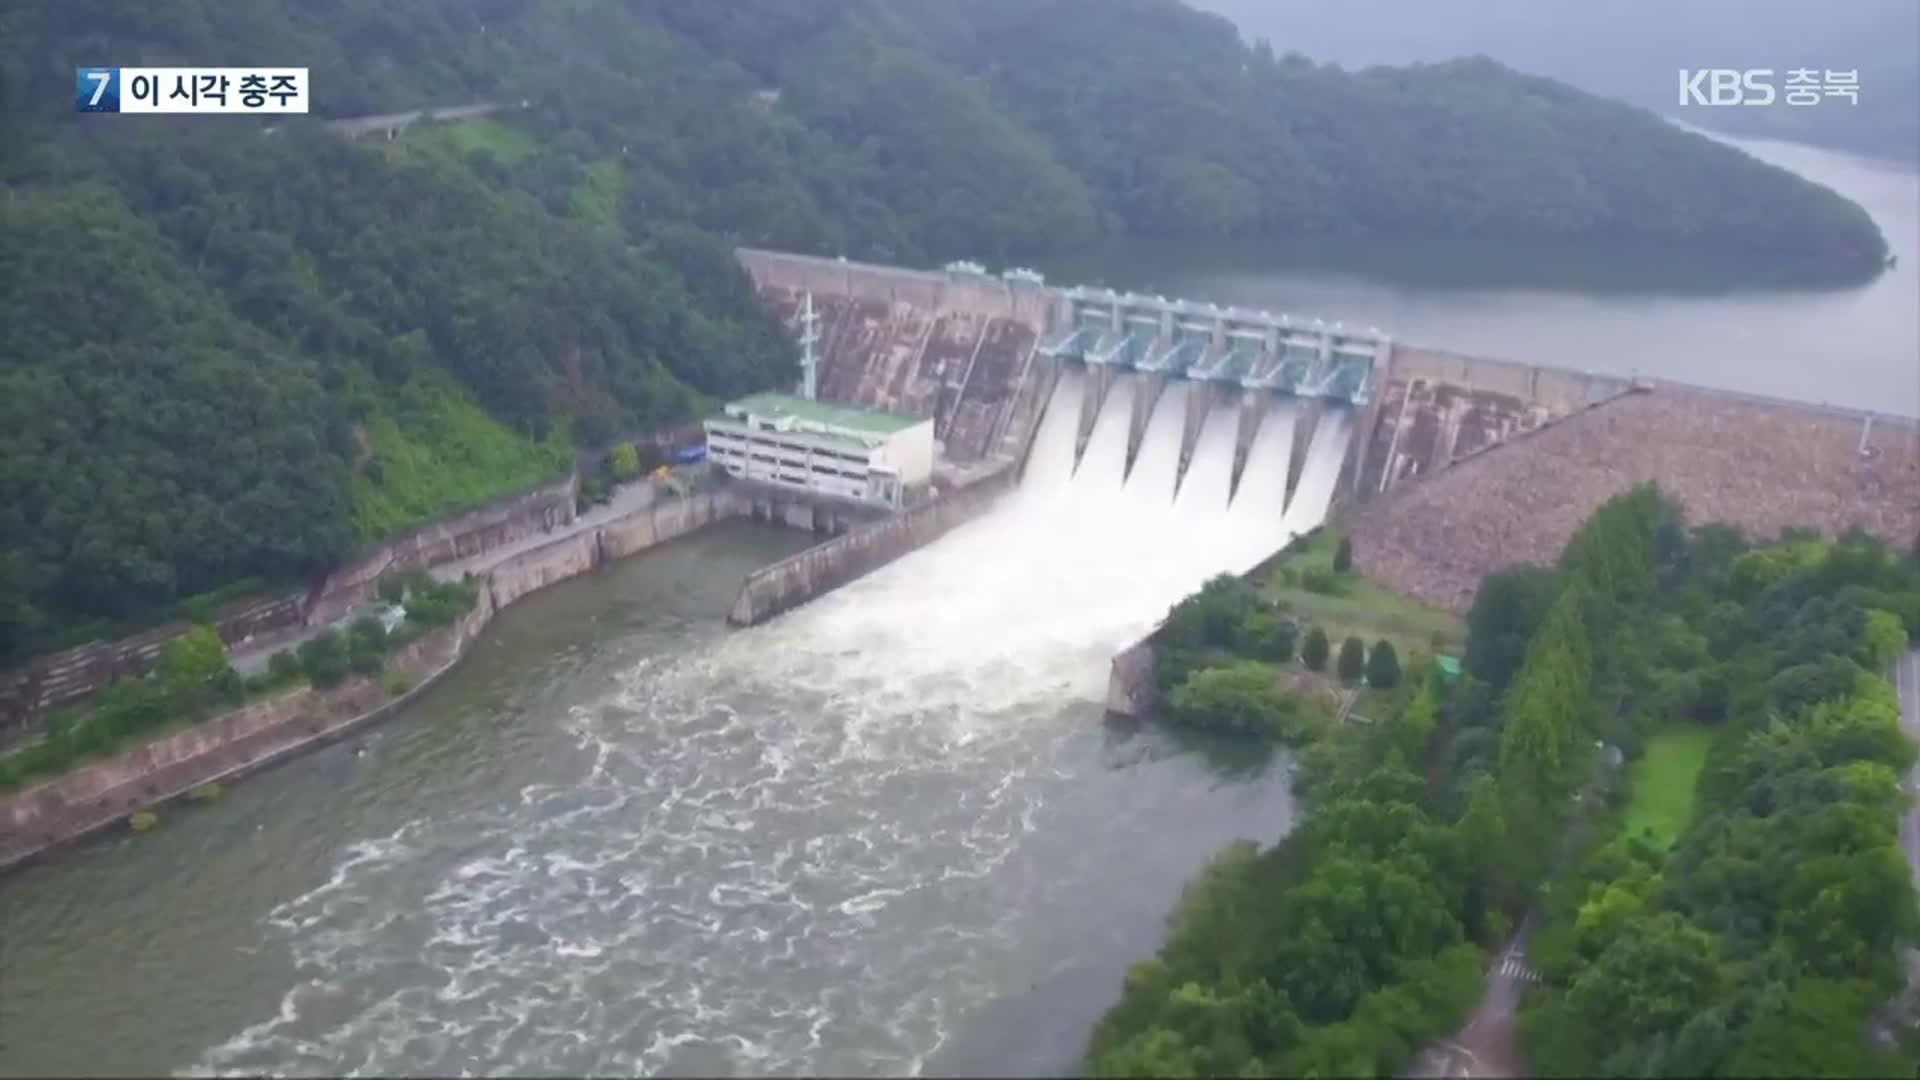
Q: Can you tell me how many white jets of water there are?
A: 6